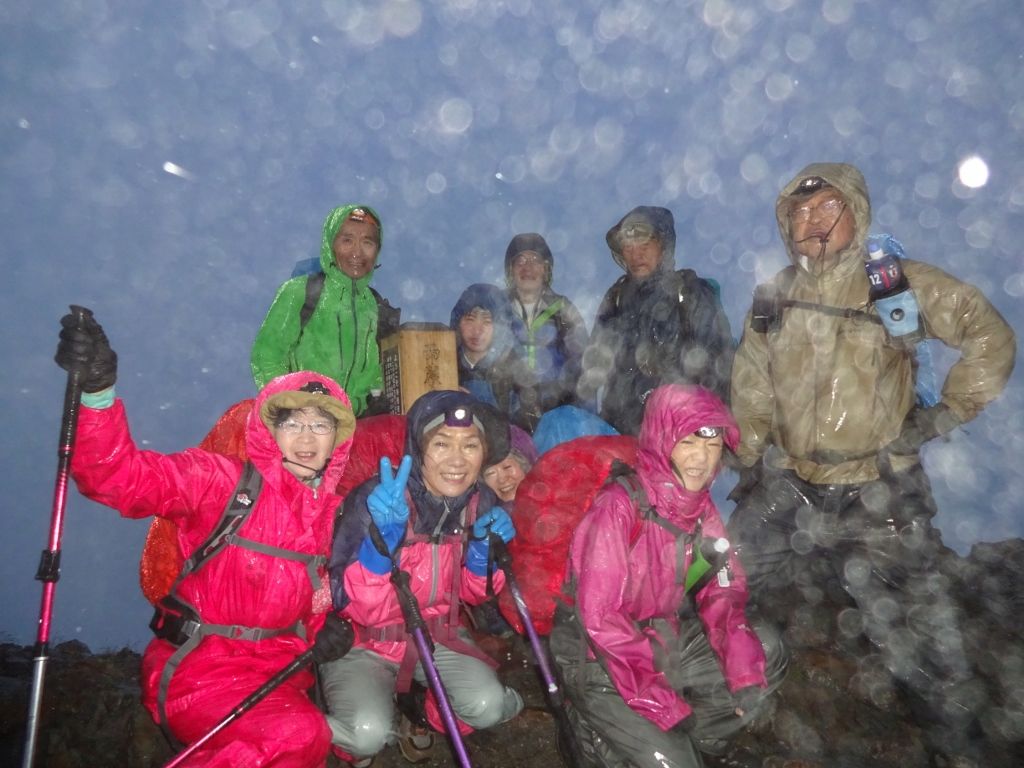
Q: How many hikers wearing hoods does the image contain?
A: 9